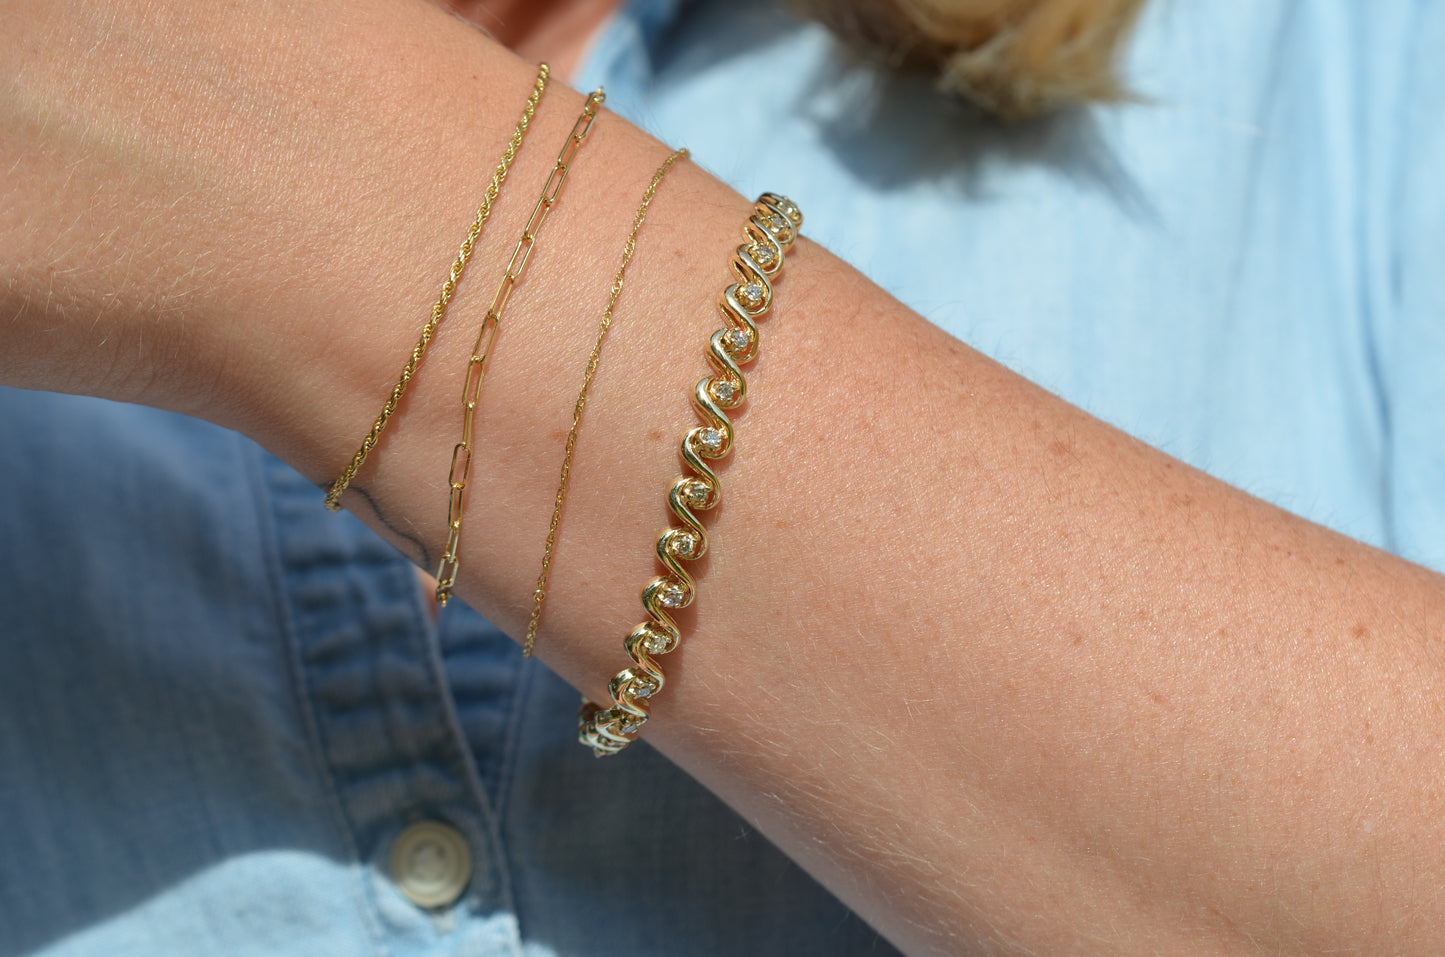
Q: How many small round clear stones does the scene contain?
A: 13